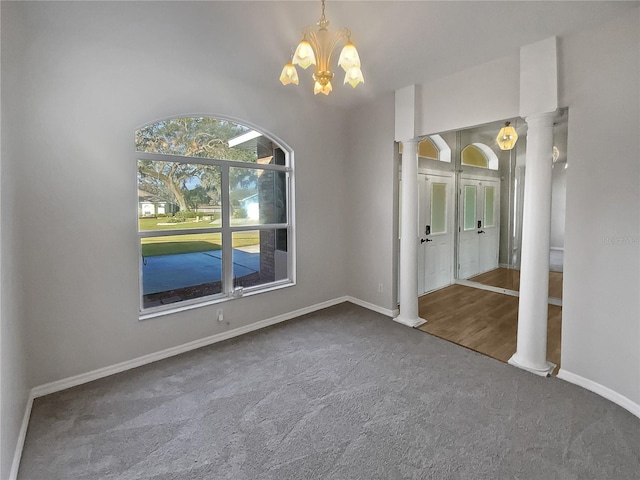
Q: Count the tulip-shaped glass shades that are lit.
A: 5